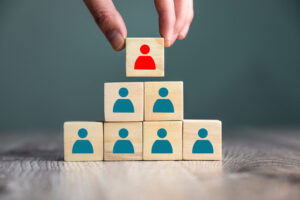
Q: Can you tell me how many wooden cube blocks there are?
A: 7